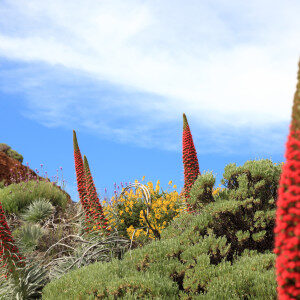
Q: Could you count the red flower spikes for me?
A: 5